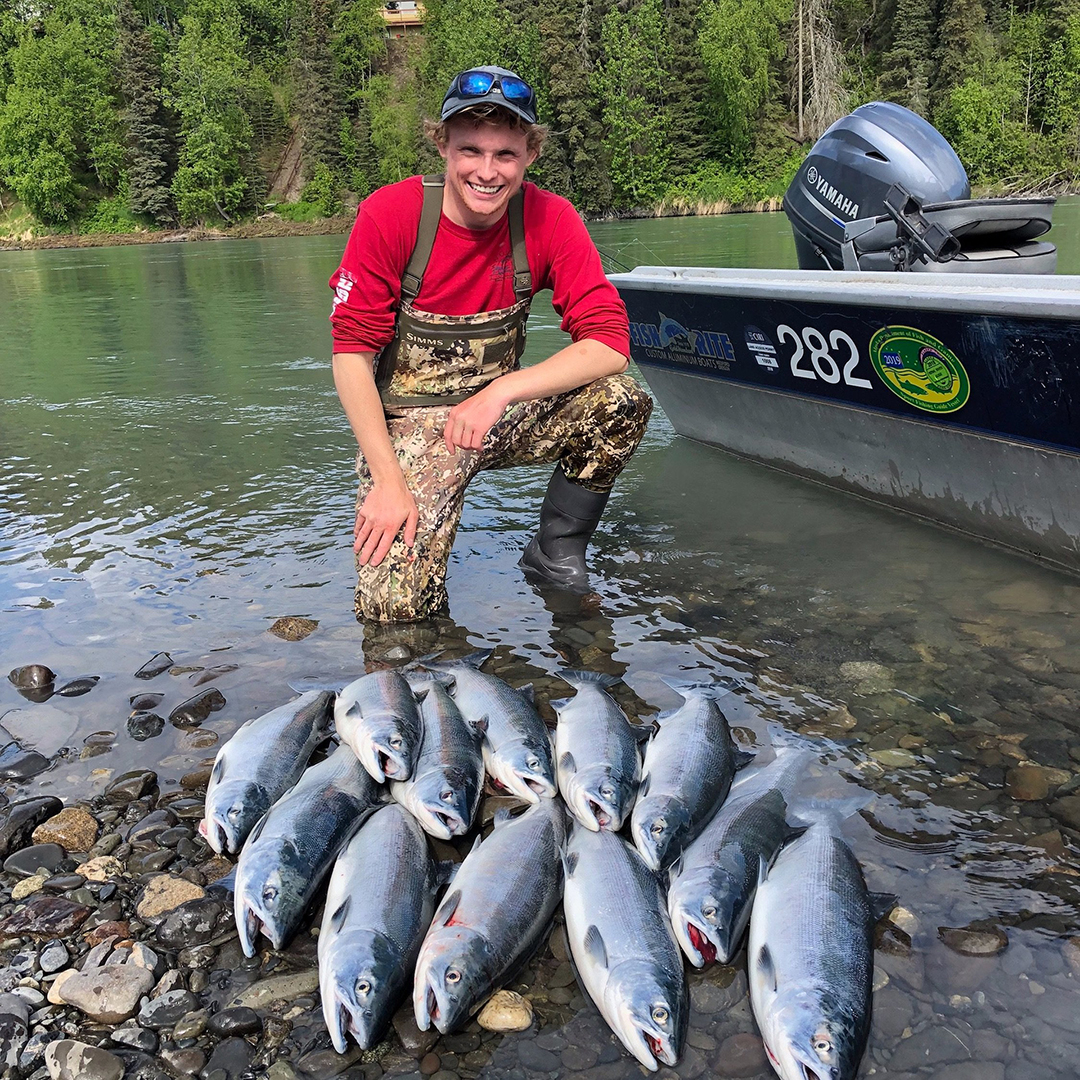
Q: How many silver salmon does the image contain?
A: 12